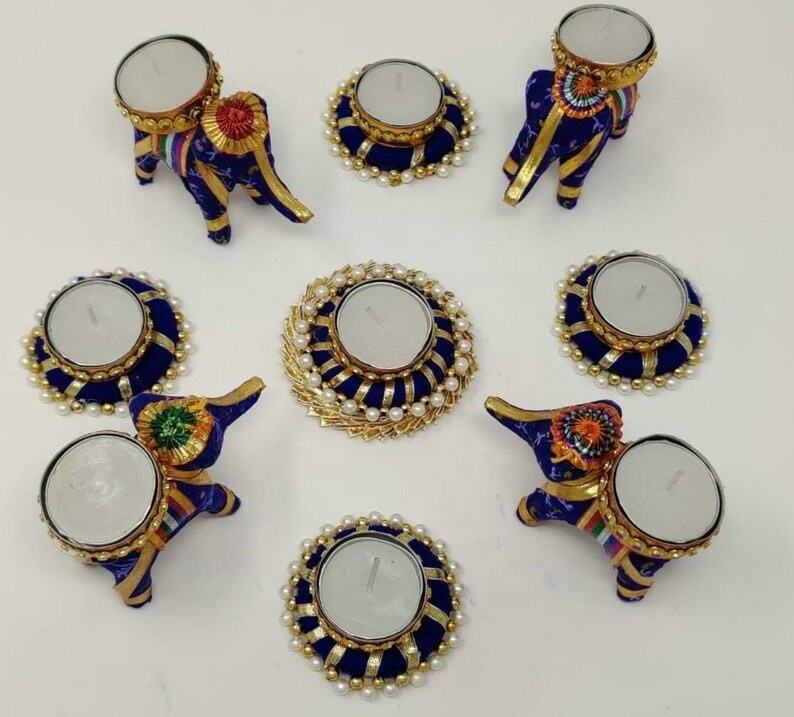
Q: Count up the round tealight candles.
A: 9